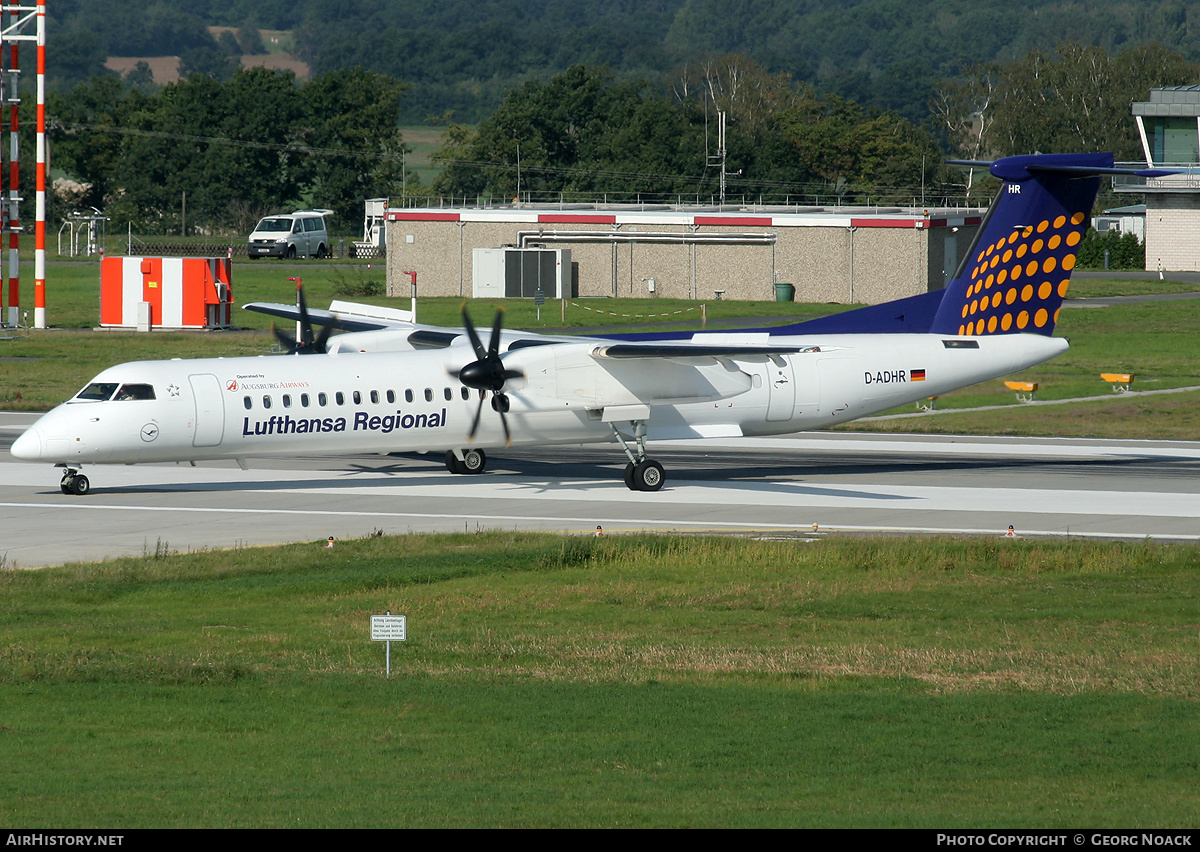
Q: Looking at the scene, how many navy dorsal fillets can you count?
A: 1